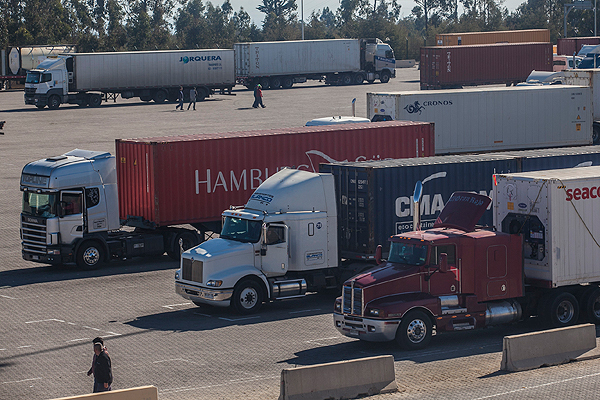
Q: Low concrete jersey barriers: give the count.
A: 3